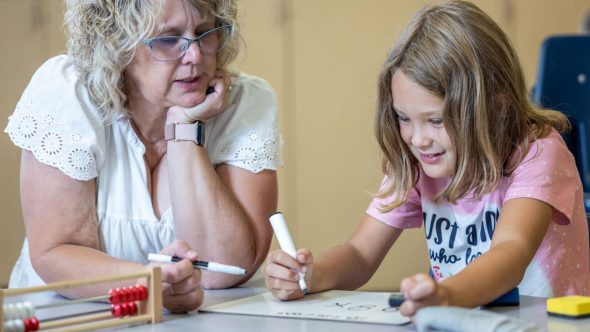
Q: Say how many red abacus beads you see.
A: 10